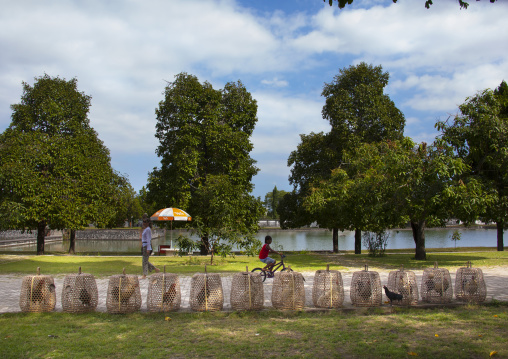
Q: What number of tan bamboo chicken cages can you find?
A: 12